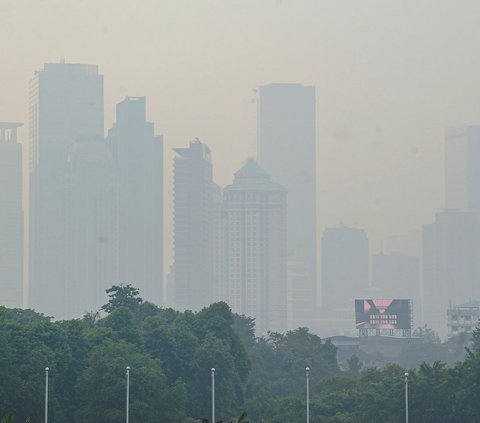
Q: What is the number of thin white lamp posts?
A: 5